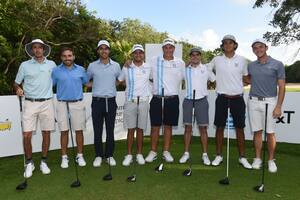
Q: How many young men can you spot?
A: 8